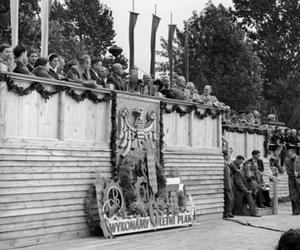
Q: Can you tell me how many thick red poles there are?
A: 0